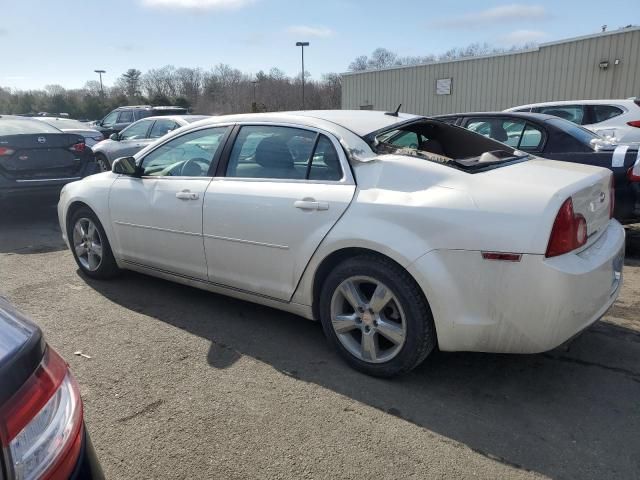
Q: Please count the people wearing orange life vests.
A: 0